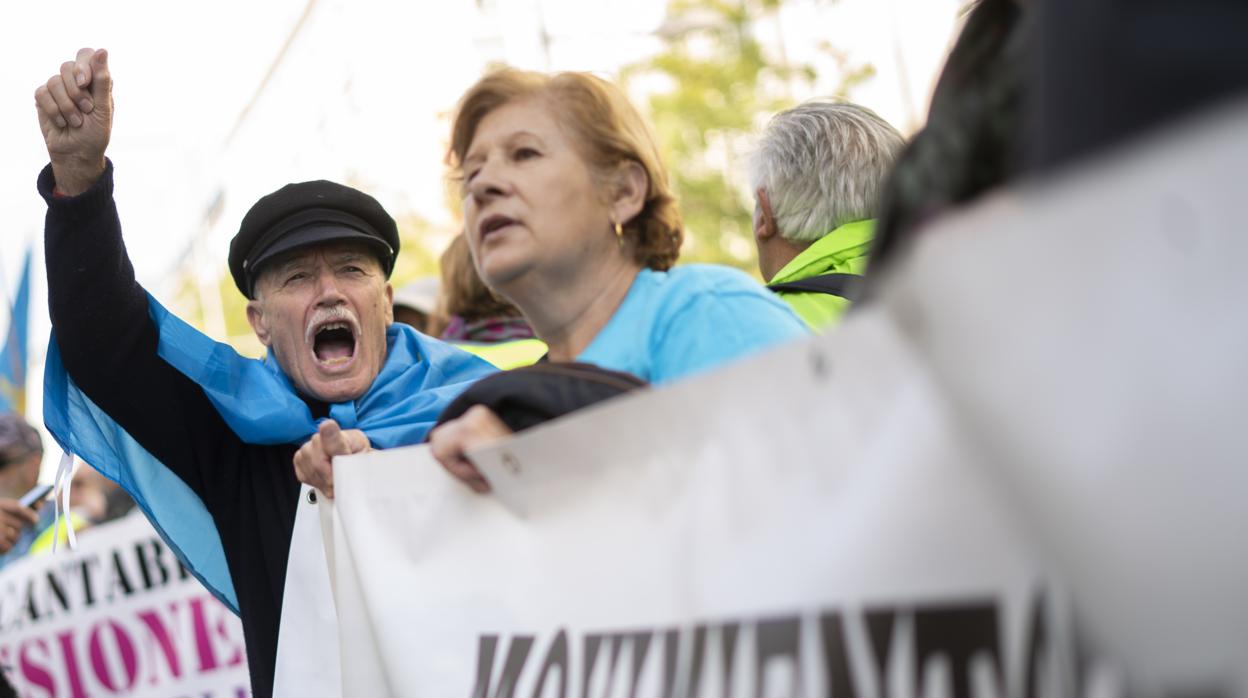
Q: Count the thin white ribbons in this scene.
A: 2